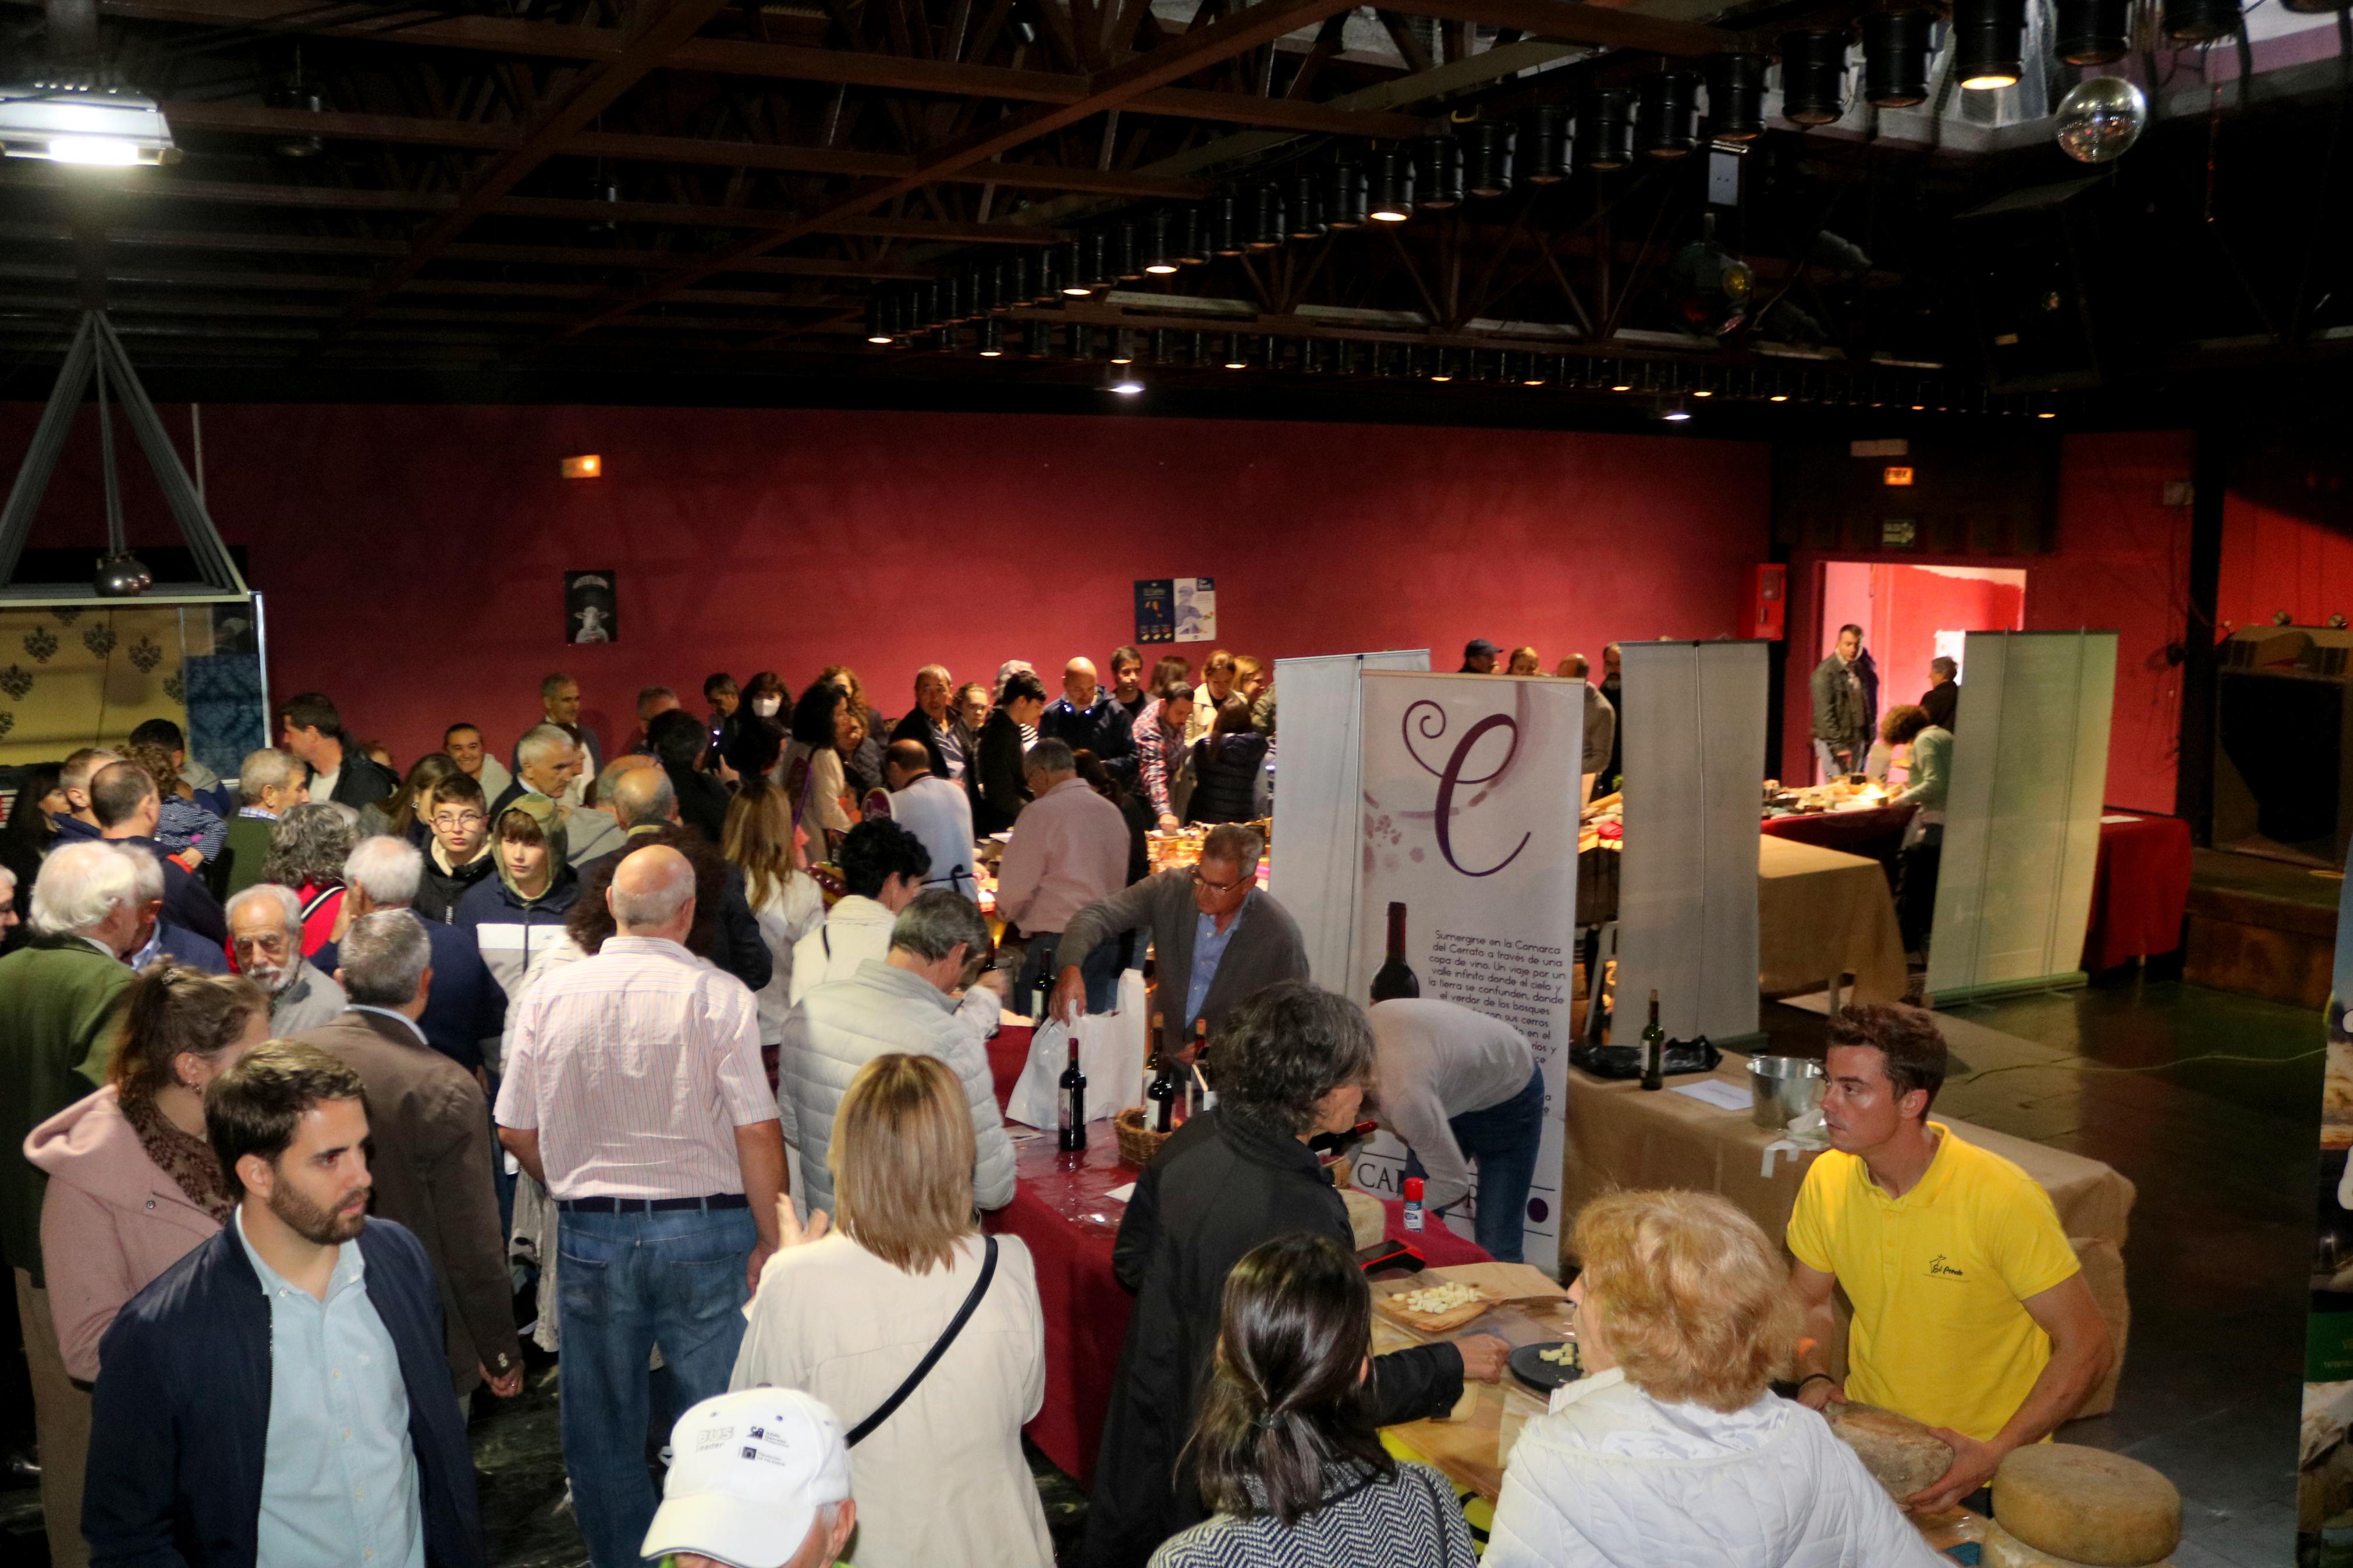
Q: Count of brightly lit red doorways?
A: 1